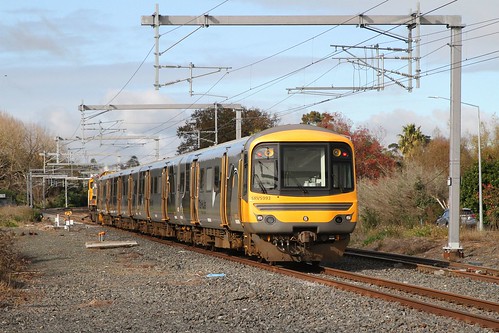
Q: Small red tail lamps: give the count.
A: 2